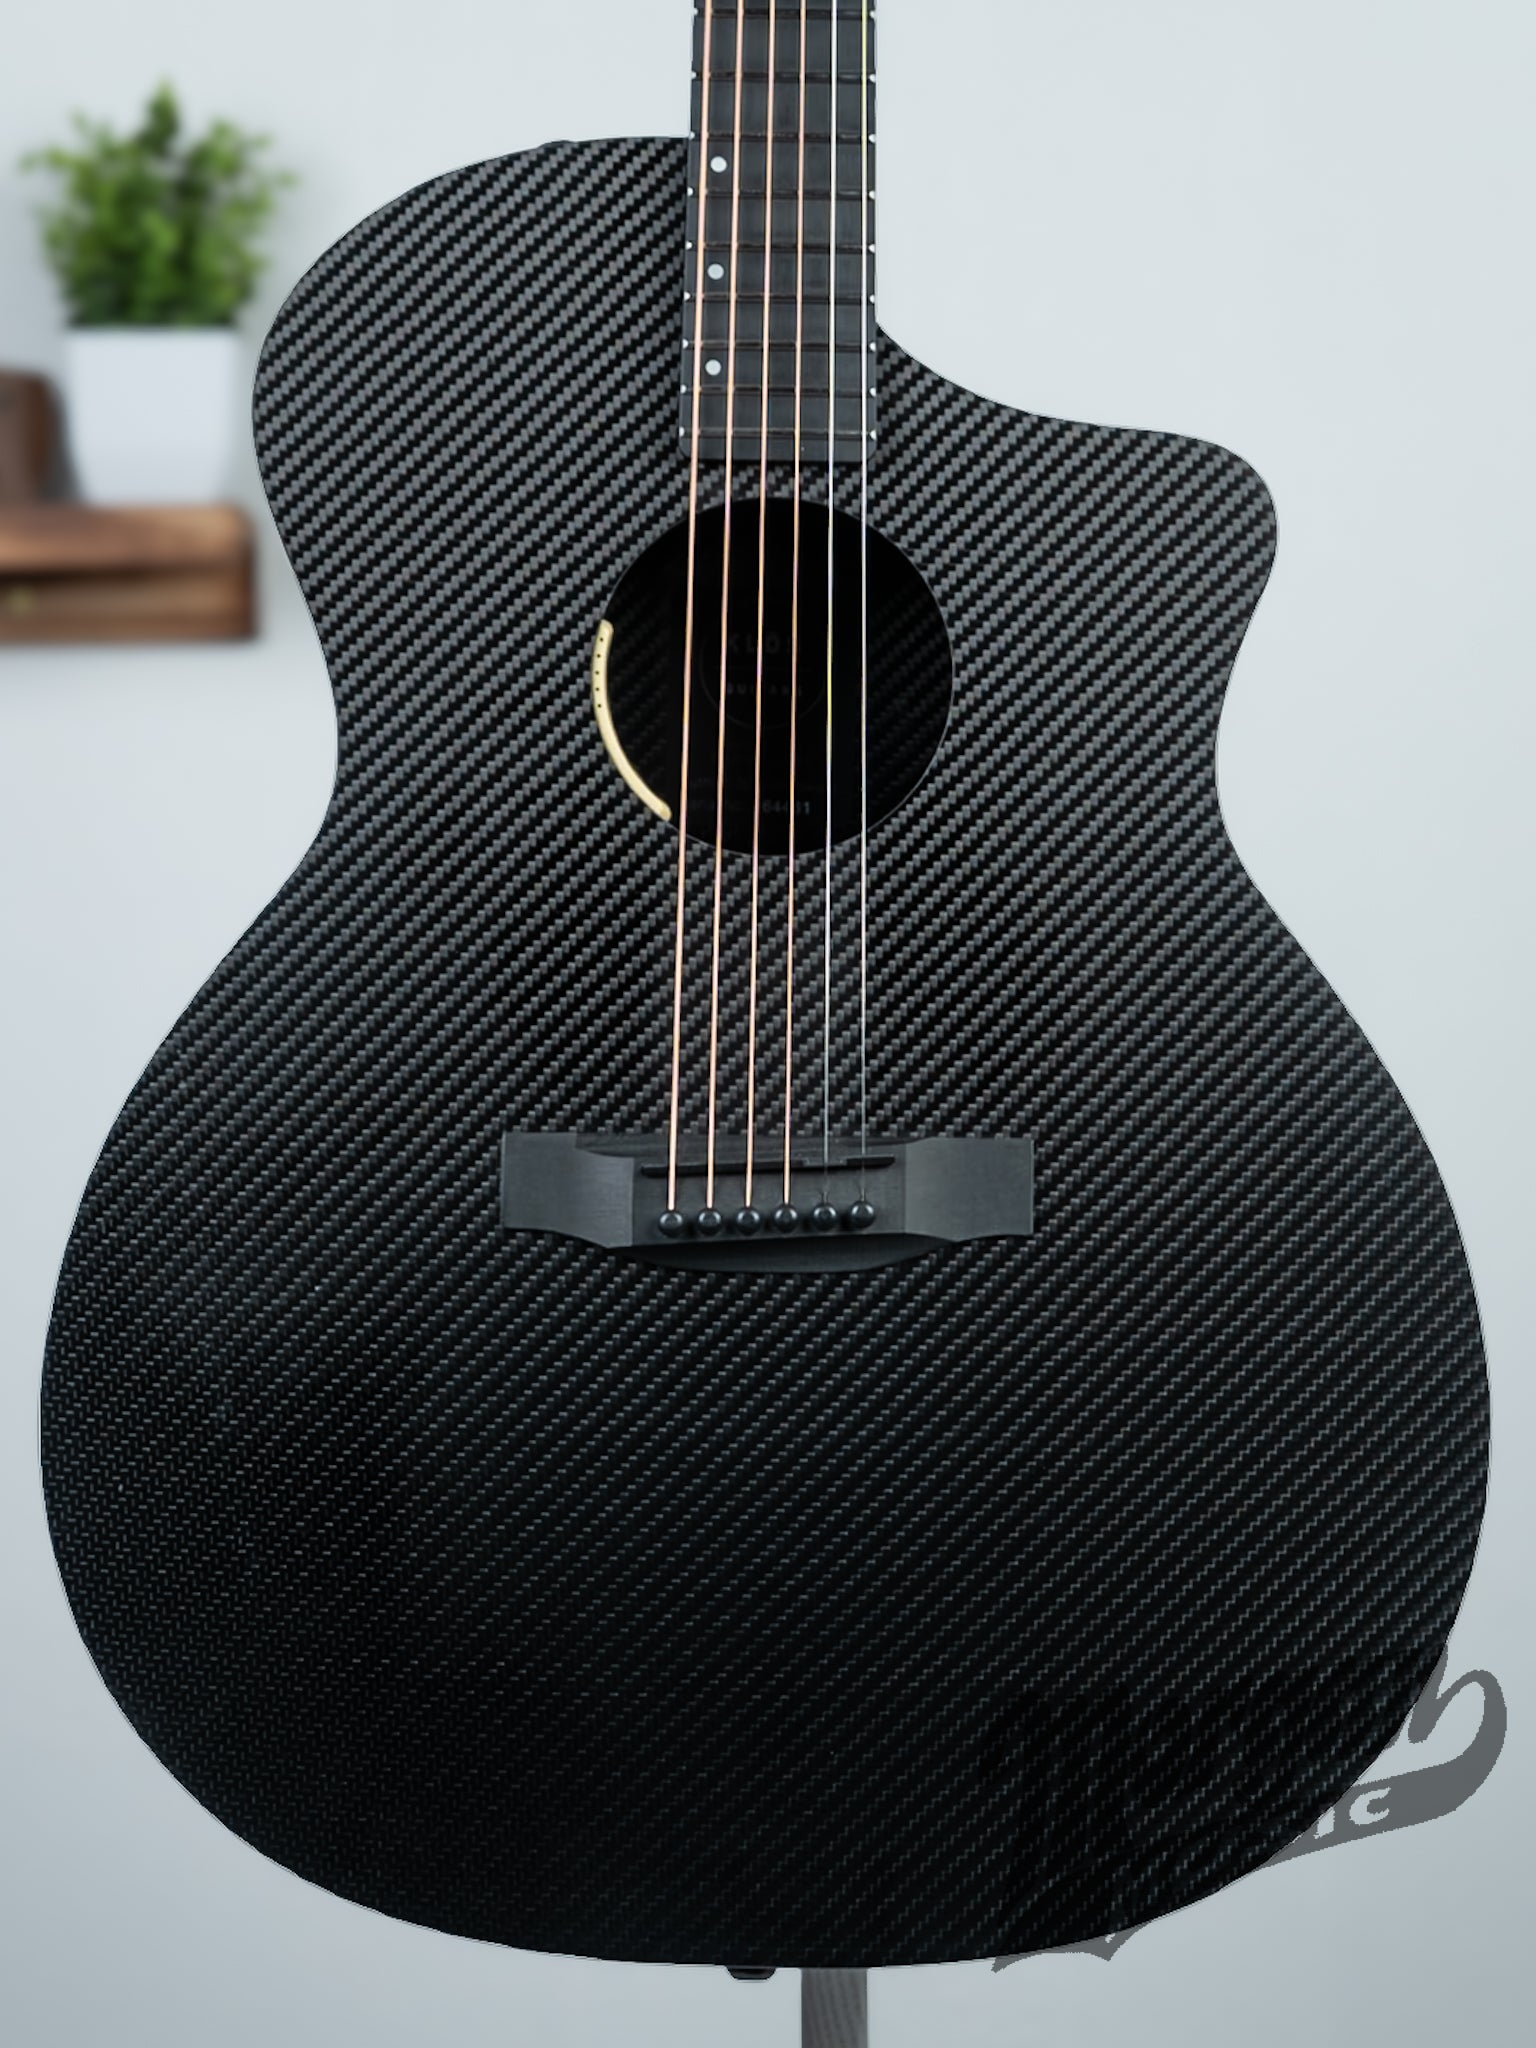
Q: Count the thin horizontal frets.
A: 9